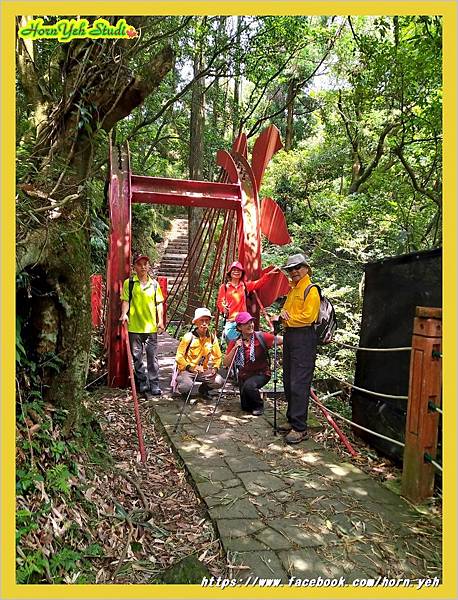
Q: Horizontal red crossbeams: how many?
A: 1